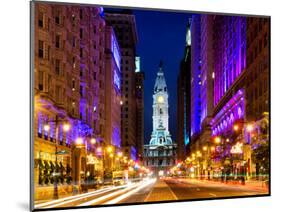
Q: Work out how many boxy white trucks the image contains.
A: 1